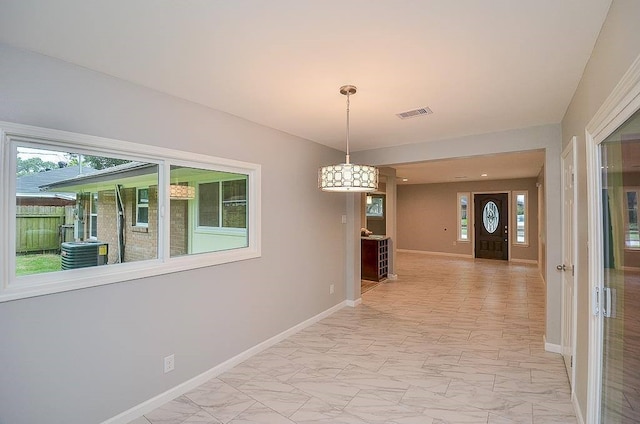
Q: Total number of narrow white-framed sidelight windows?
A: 2